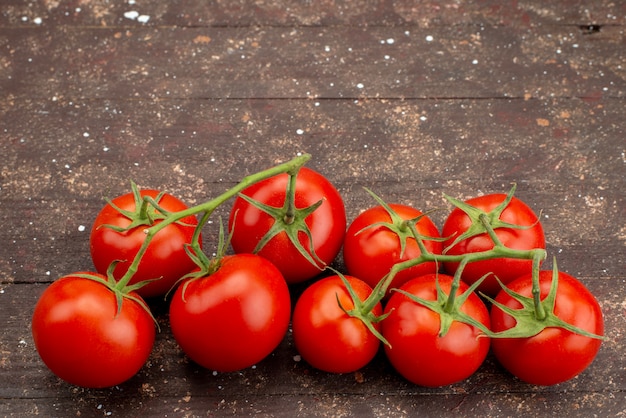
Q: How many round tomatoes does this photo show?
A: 9